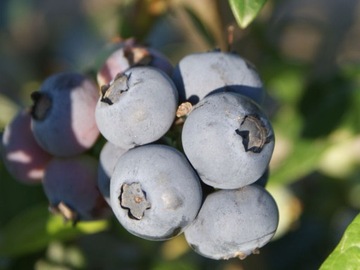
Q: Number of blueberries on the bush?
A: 10